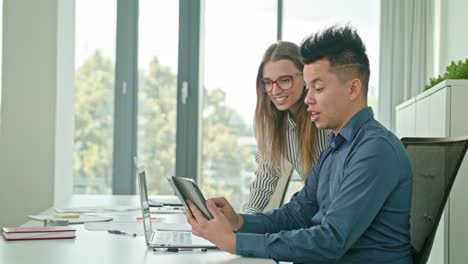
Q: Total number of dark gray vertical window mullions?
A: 3